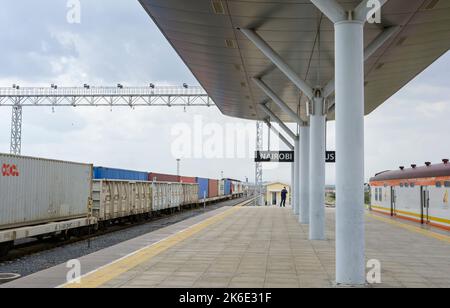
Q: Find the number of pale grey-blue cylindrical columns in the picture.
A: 5